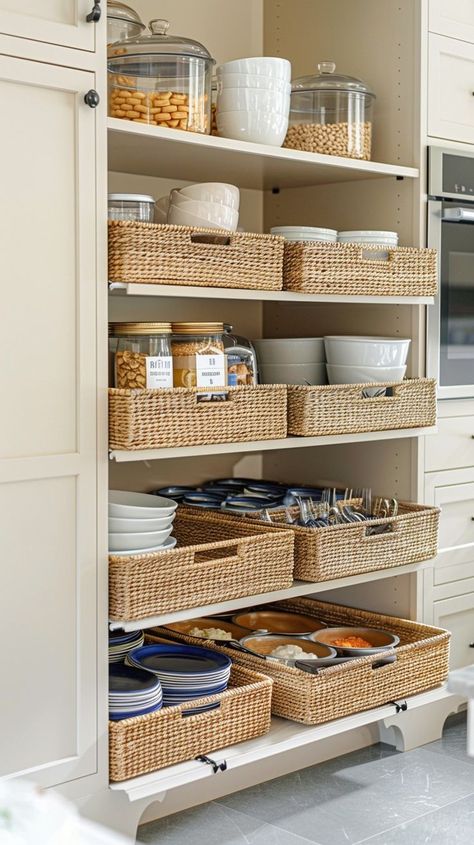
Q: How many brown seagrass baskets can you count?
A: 8